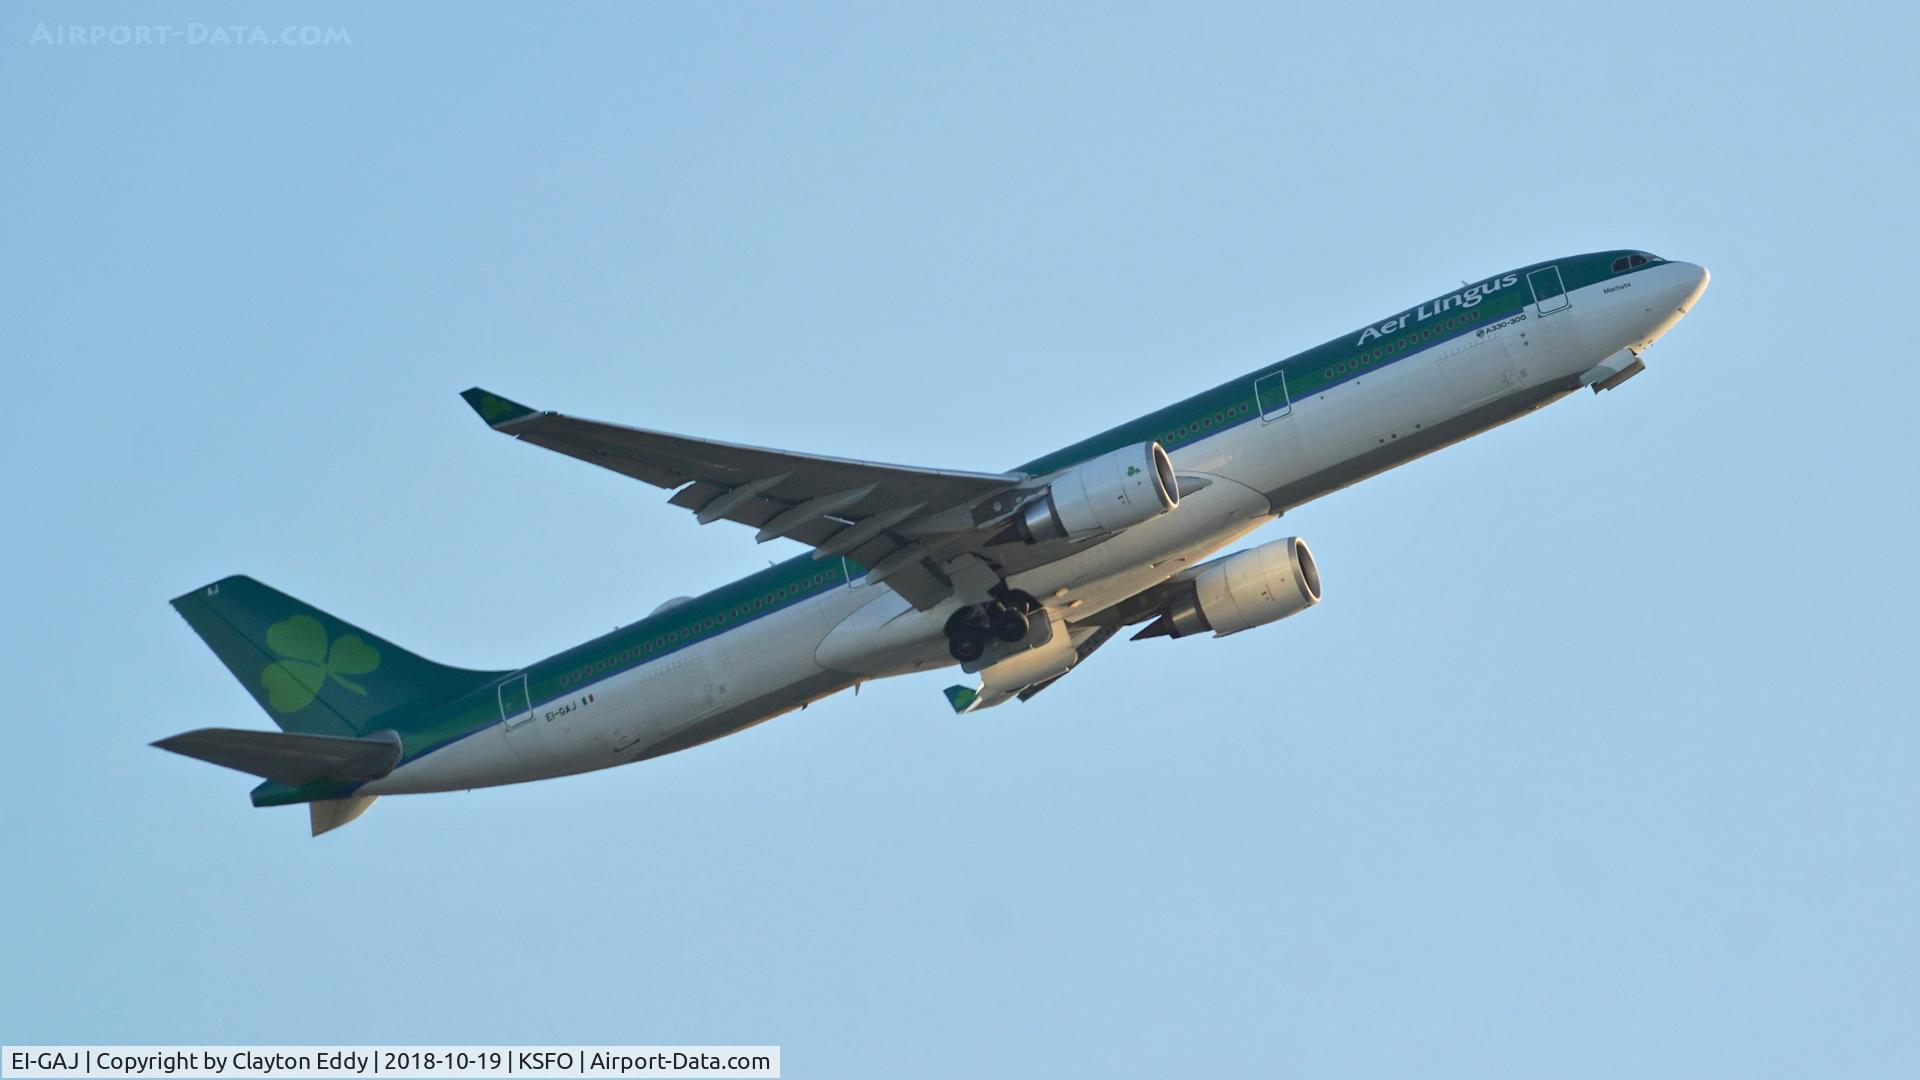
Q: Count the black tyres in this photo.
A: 4